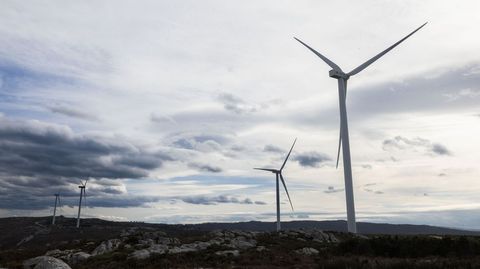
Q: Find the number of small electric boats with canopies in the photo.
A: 0